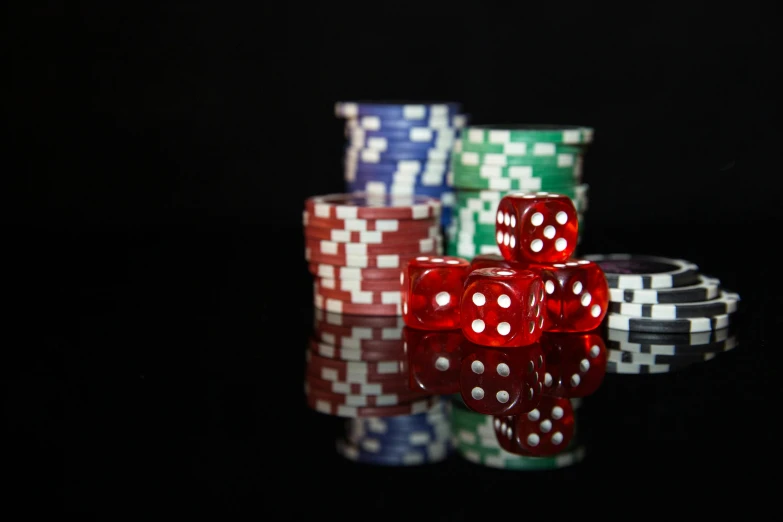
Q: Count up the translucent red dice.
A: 5